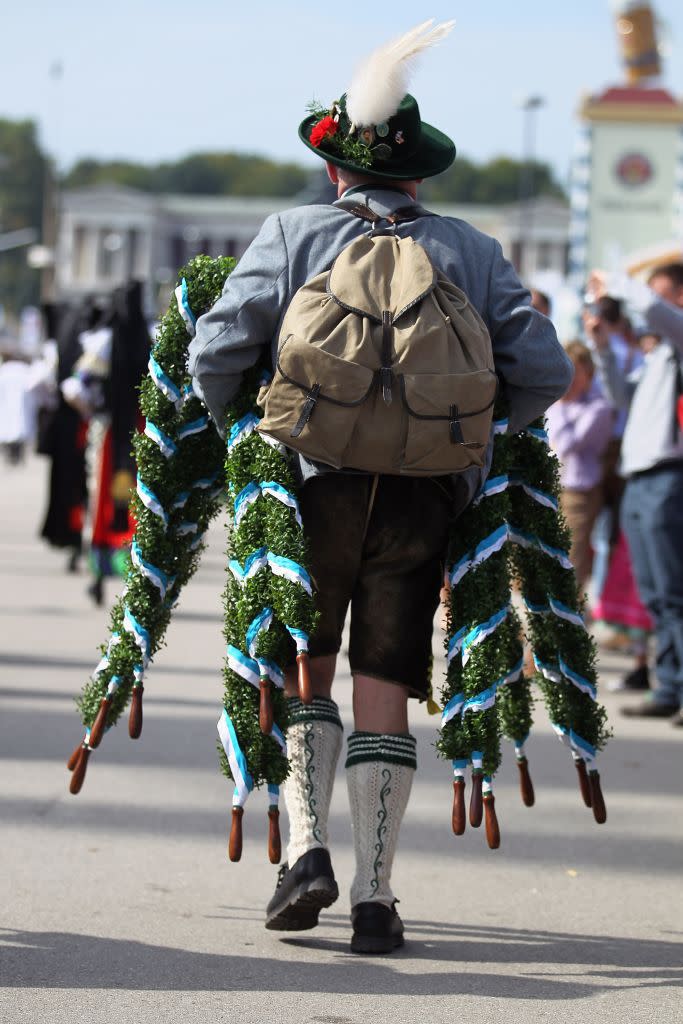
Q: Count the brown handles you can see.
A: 14